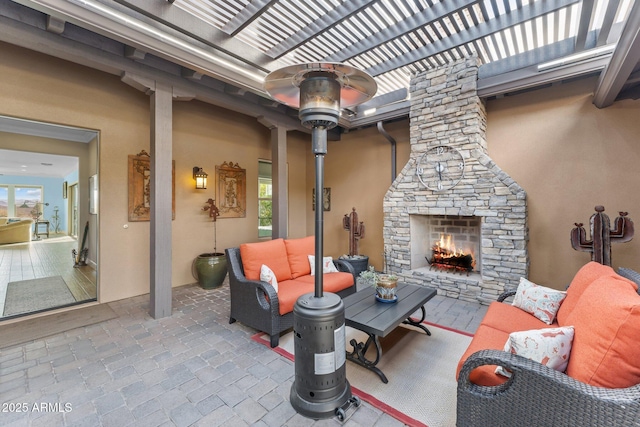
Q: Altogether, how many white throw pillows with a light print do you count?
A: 4